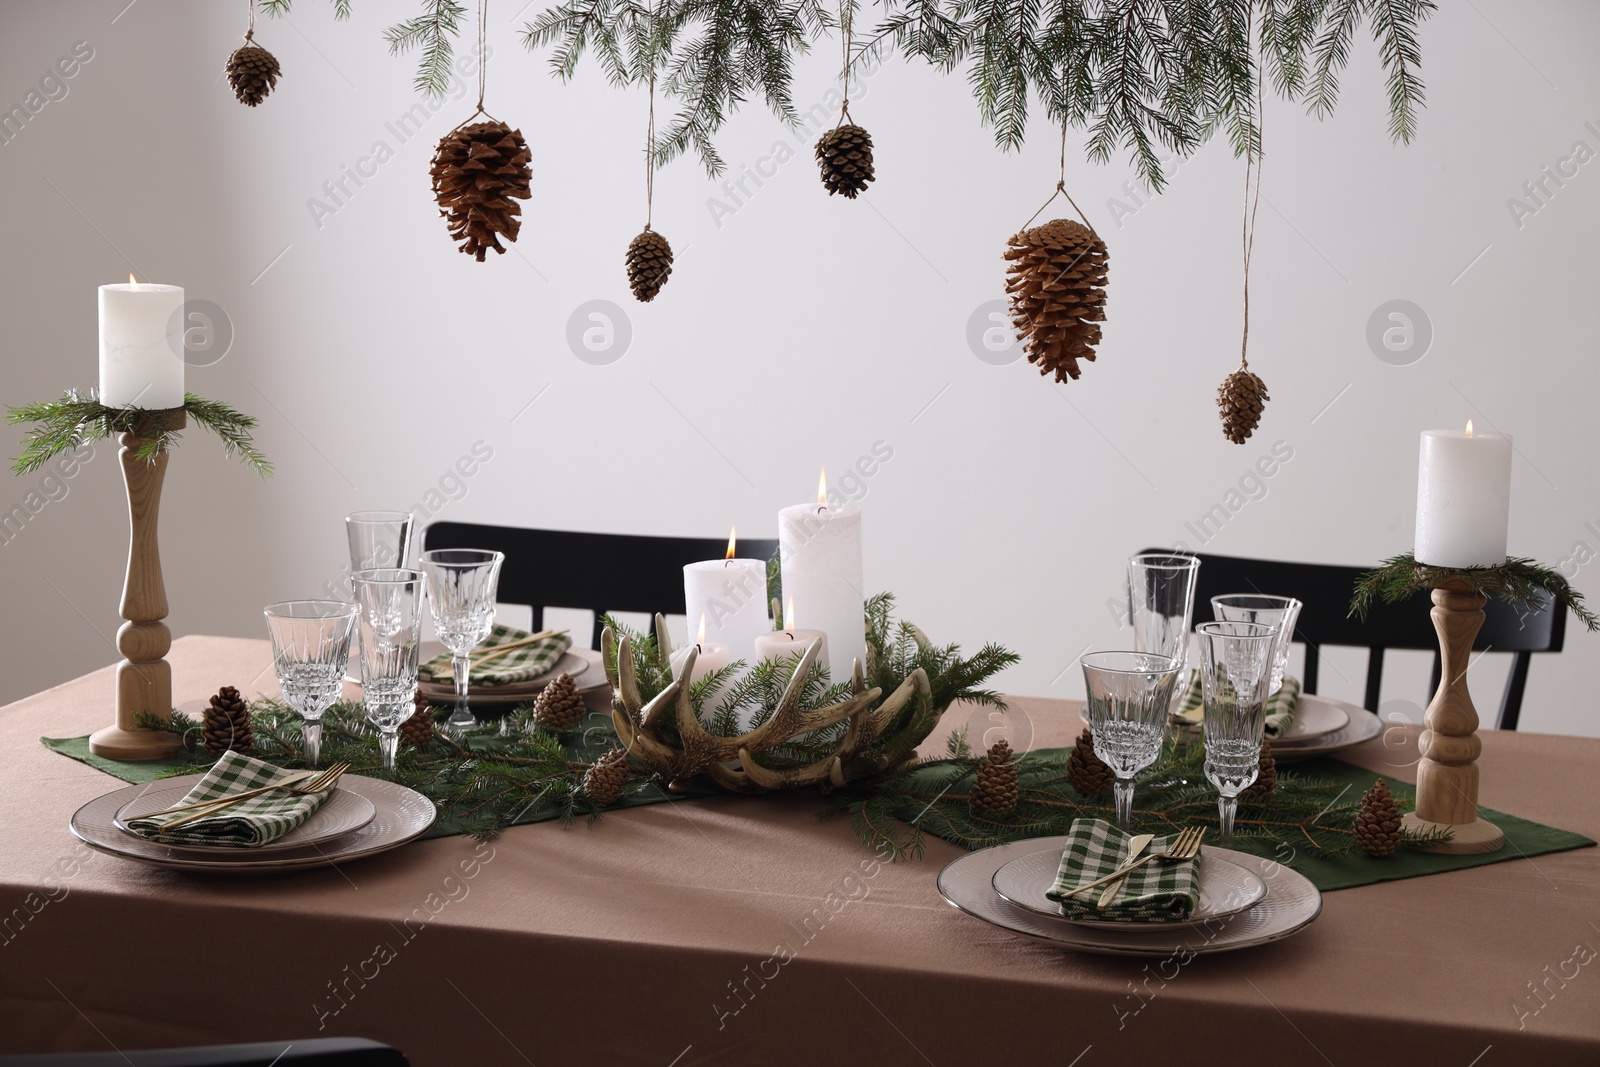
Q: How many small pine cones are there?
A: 12